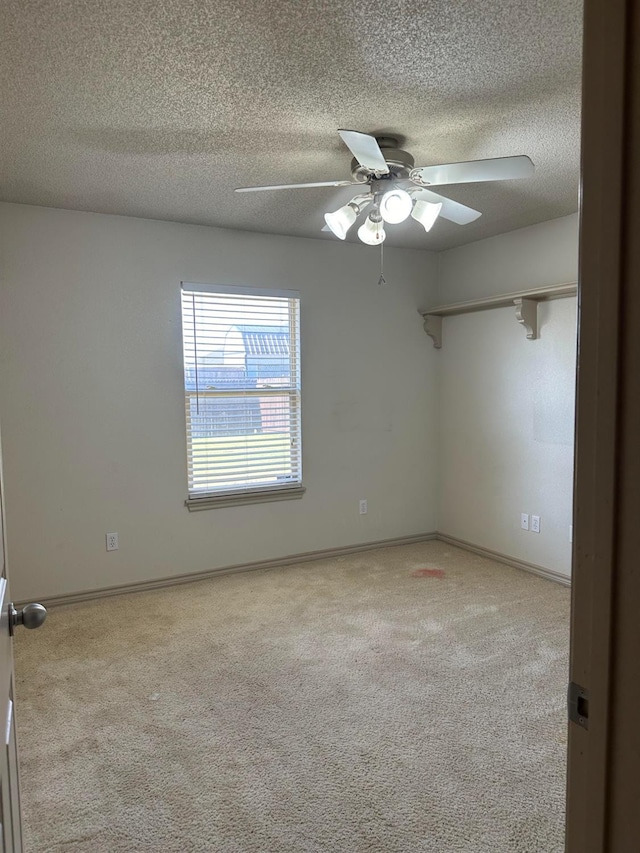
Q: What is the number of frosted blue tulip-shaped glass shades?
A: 0